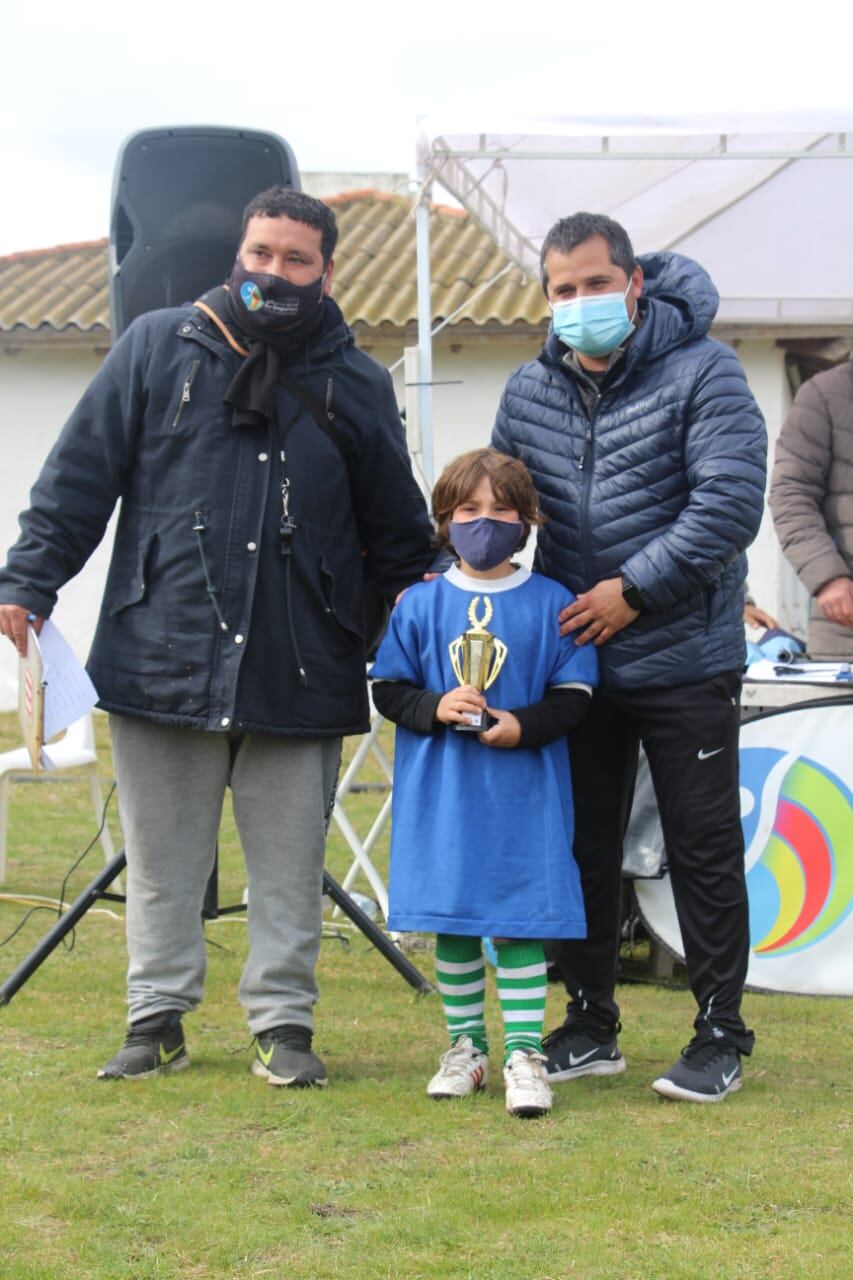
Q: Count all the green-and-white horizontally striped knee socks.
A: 2